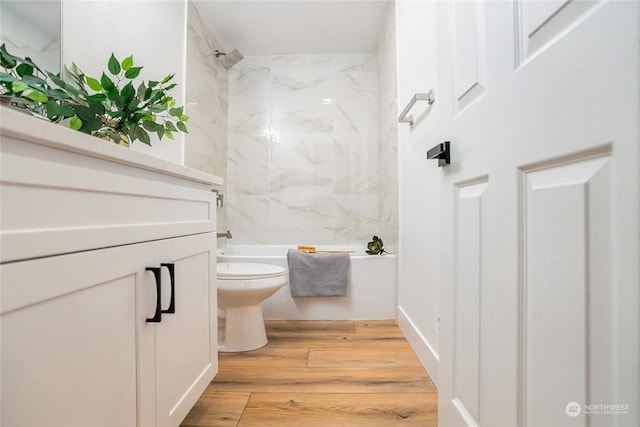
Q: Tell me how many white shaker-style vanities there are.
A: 1